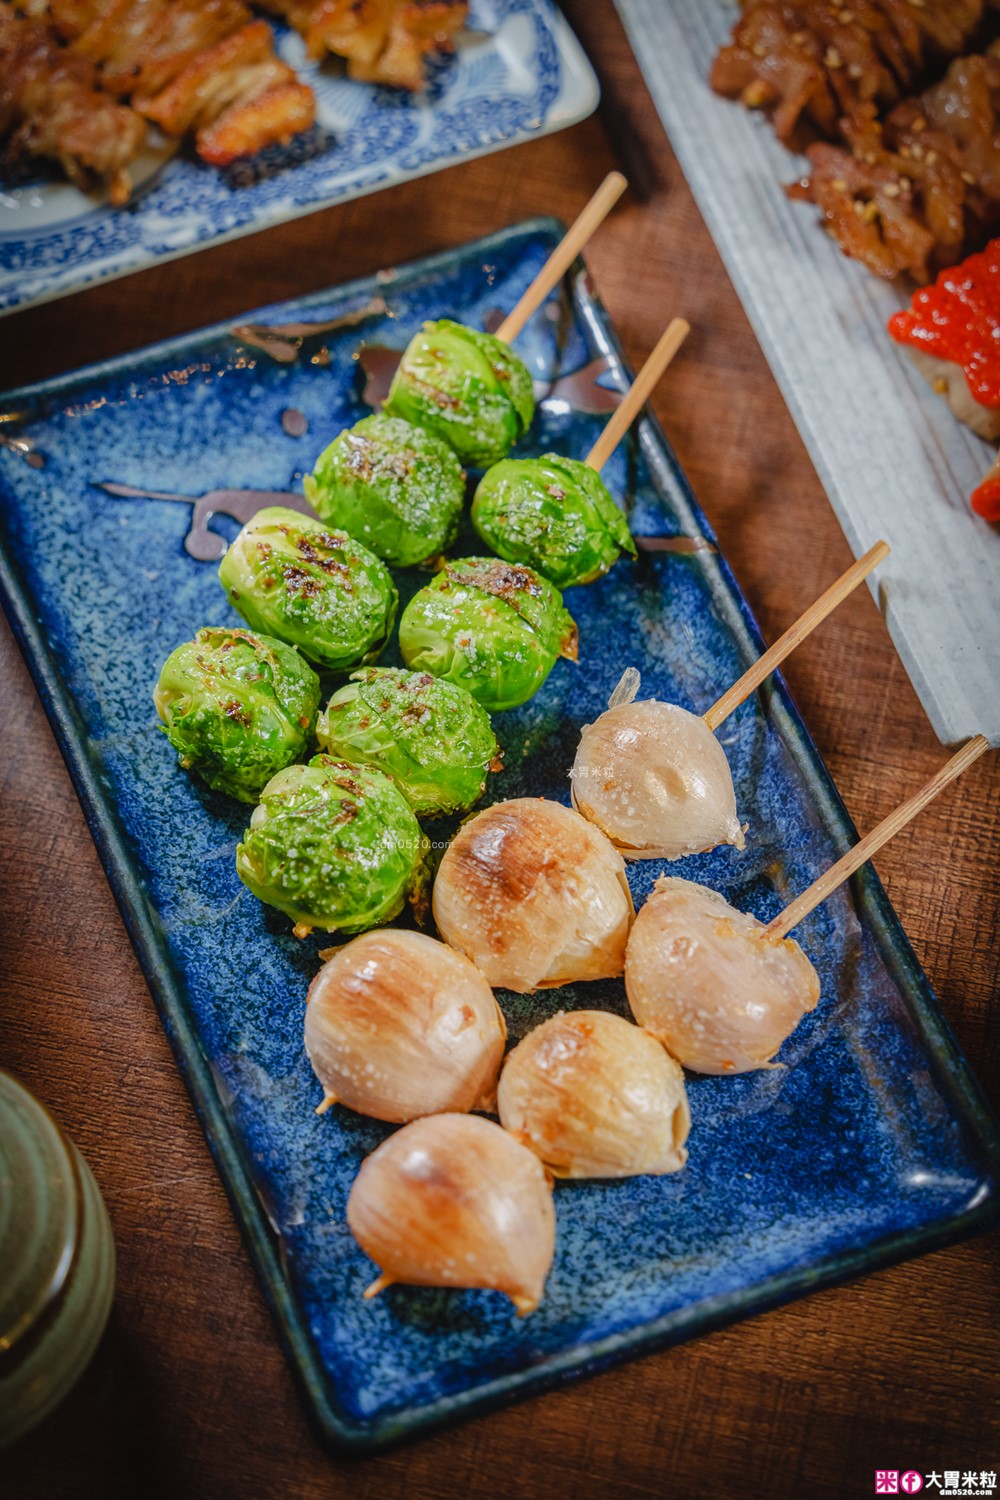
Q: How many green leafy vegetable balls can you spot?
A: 8